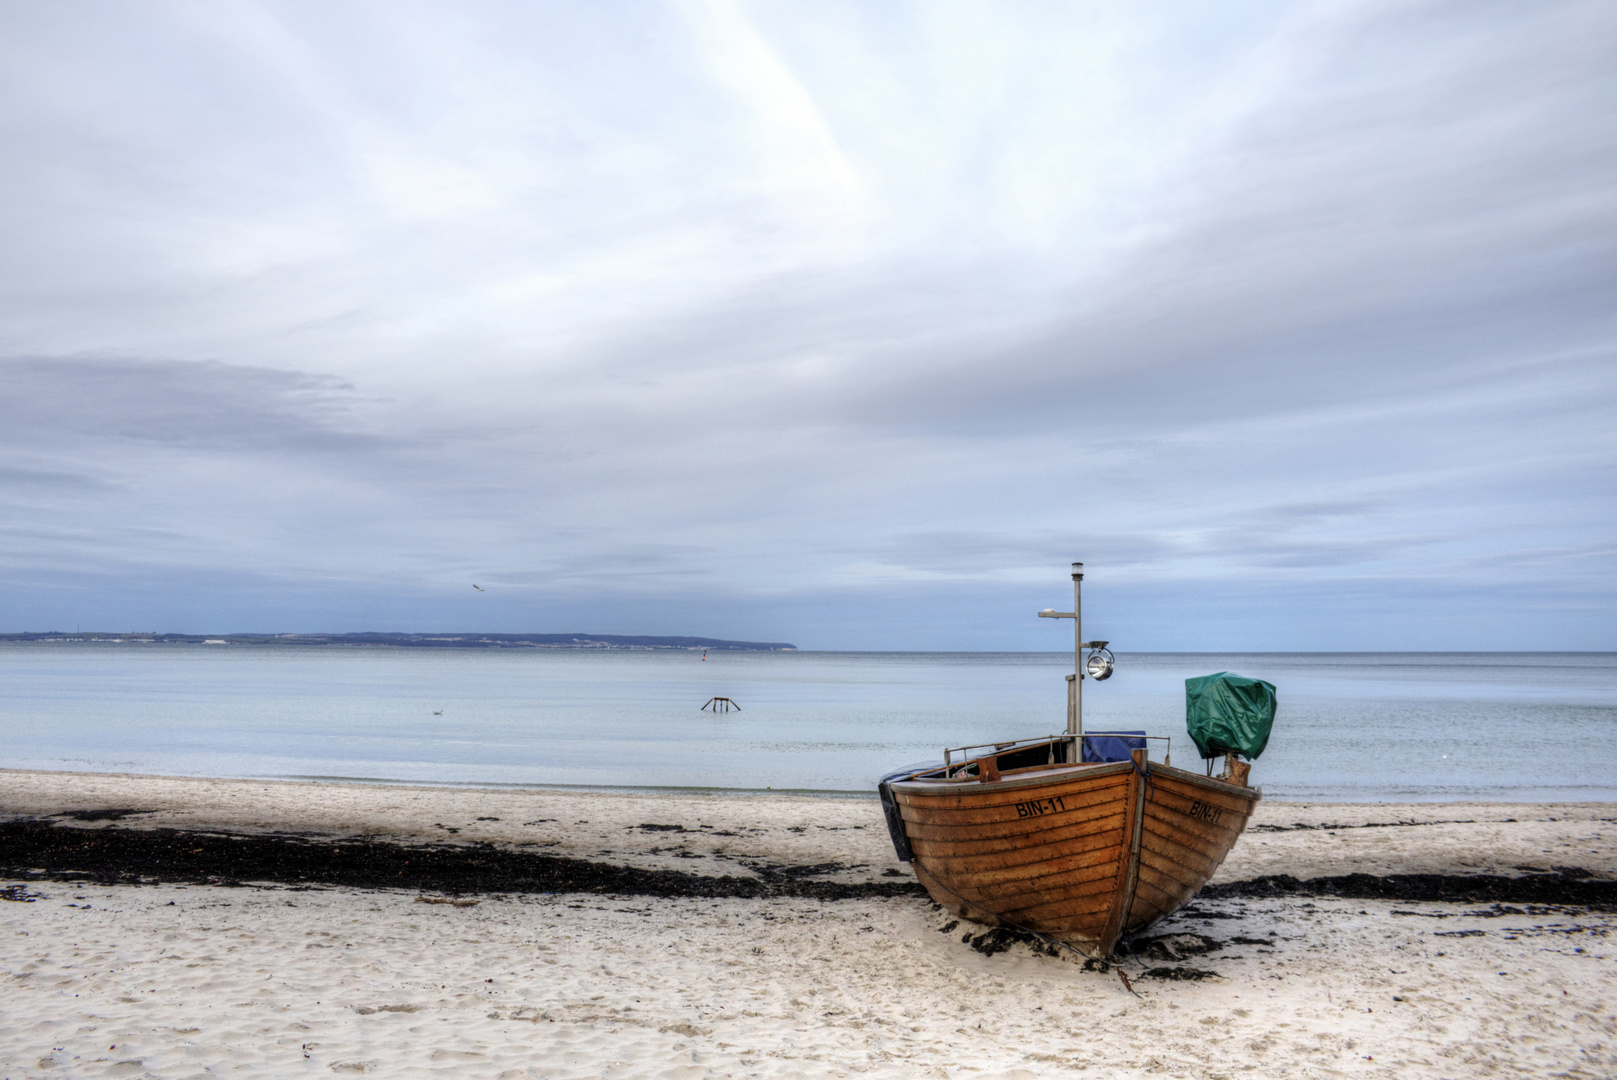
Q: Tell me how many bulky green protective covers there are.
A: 1